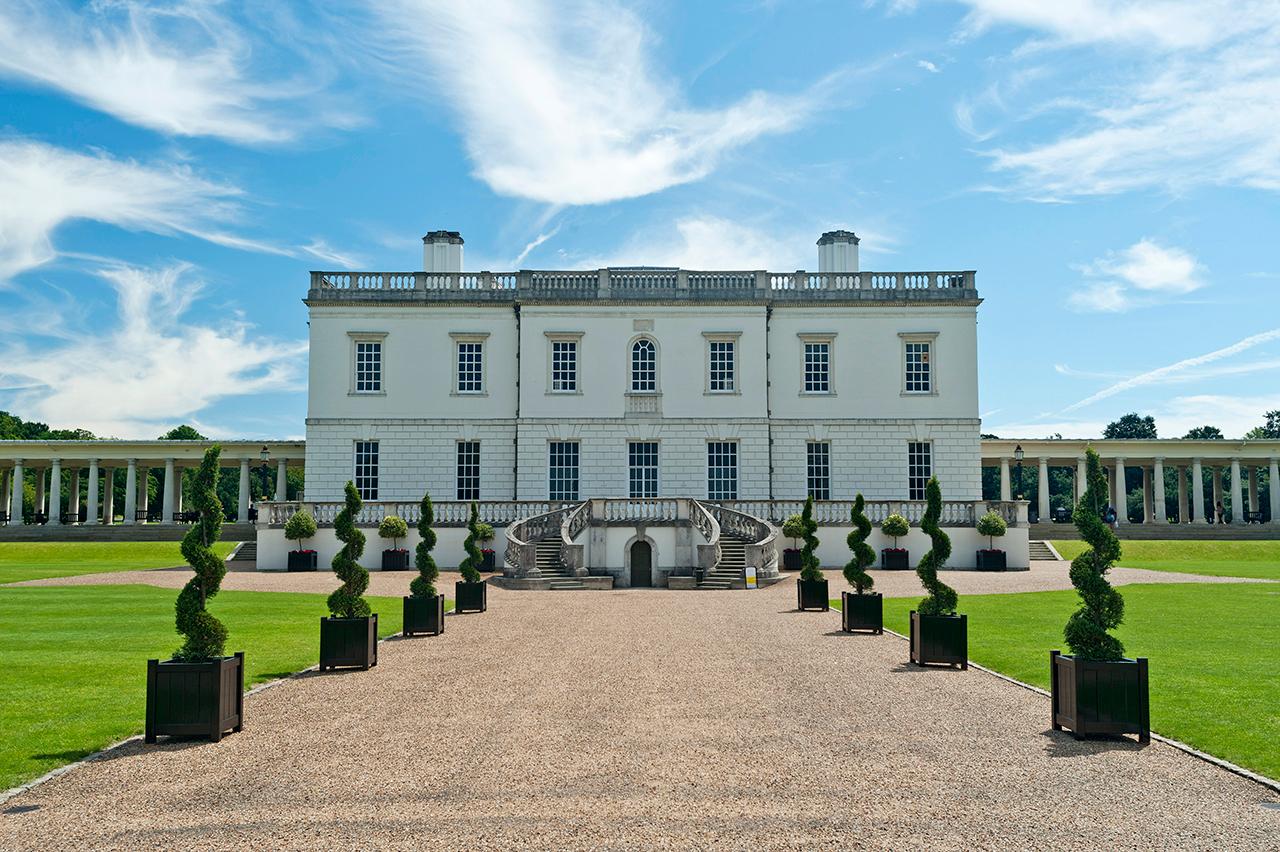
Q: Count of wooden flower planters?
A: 14